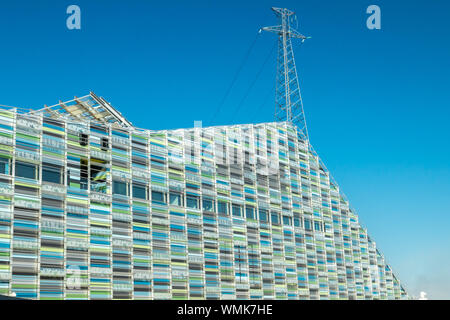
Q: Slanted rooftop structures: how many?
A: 1